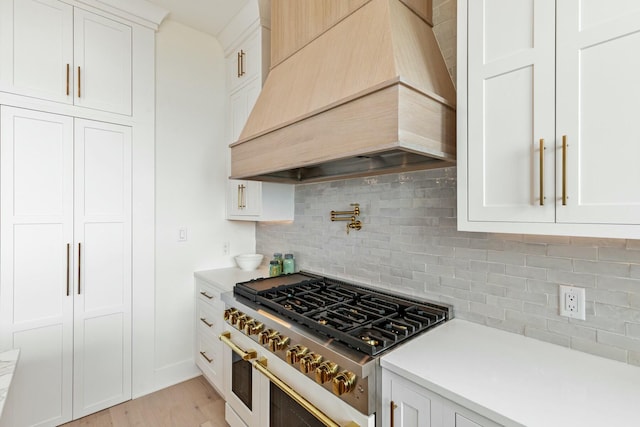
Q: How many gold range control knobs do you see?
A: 10